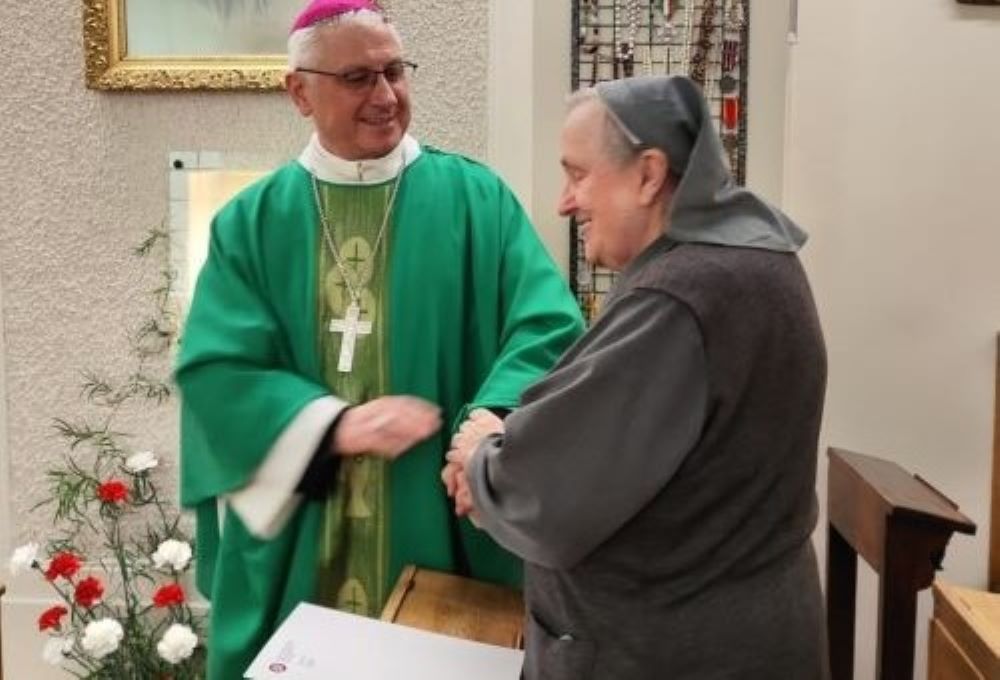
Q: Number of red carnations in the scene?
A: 5